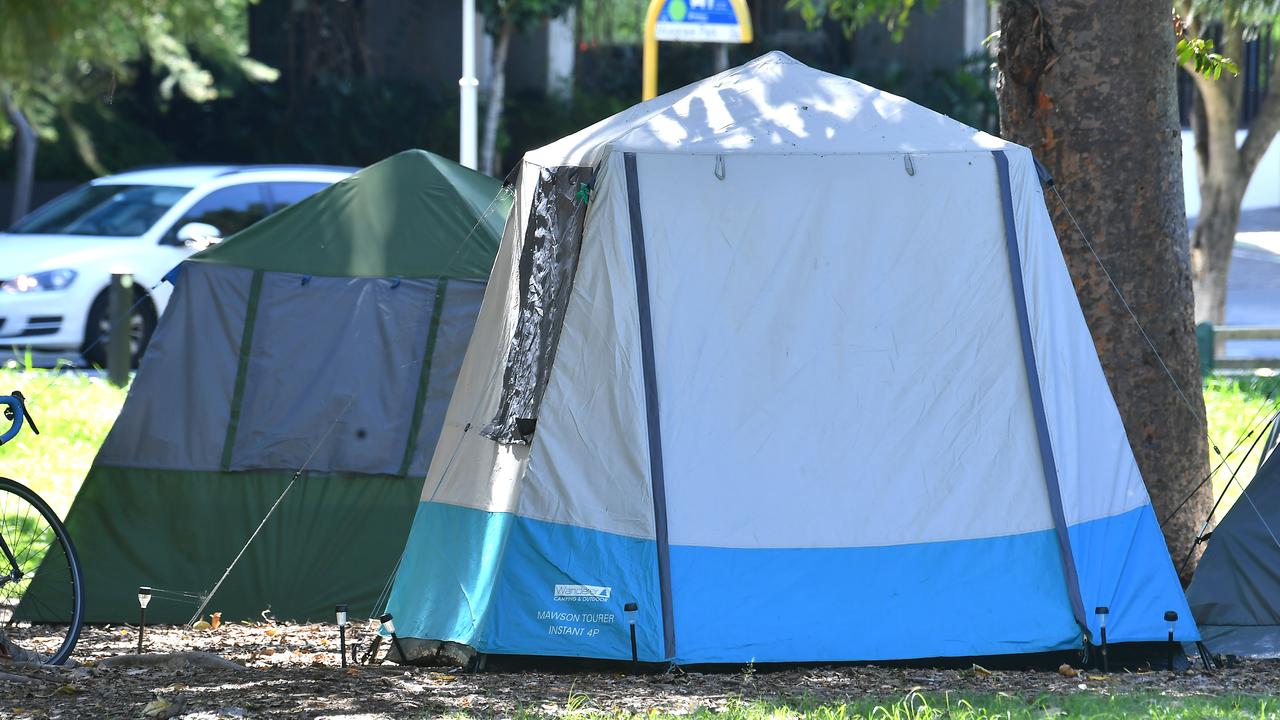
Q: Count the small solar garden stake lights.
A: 6